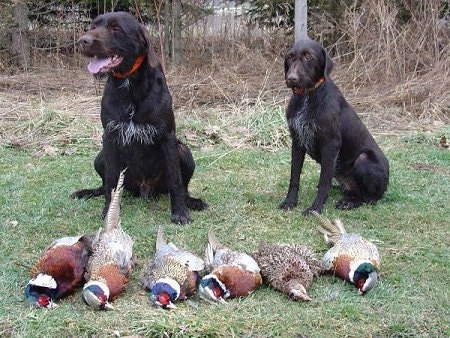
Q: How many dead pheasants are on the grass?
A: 6